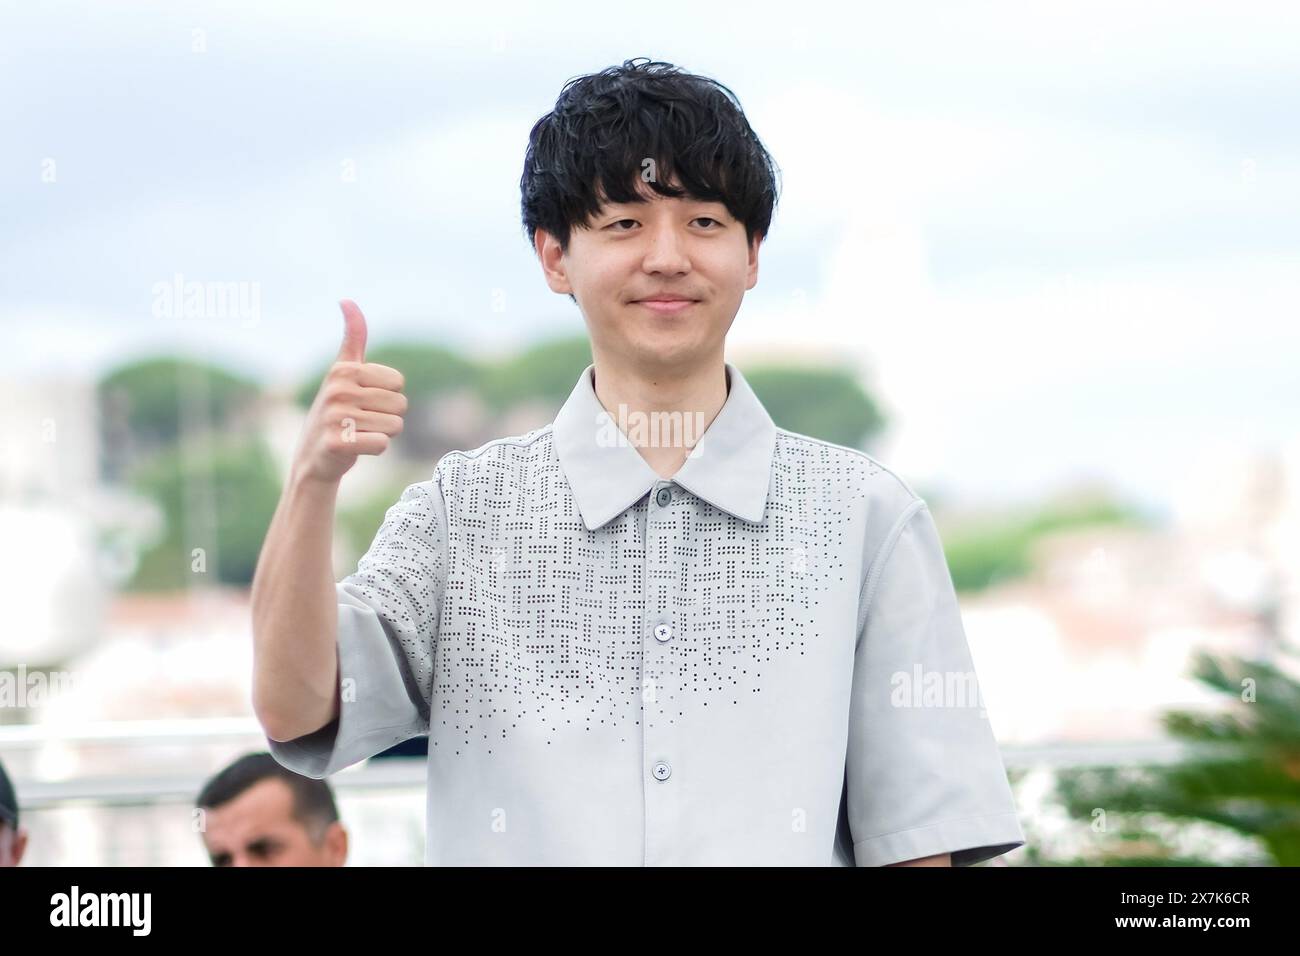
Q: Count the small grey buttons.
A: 3